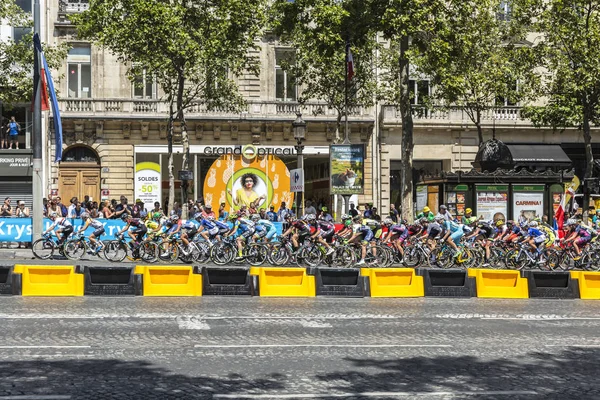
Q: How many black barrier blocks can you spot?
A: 6